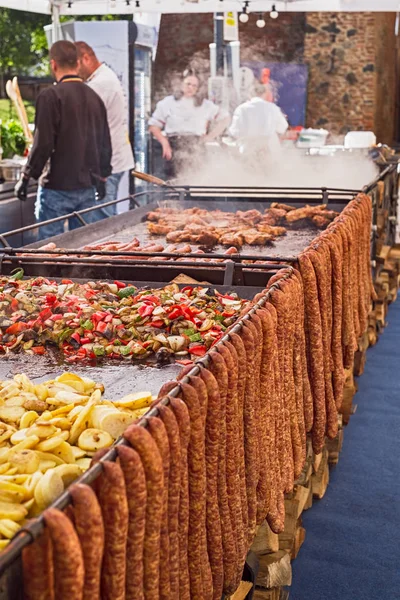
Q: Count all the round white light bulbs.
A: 3